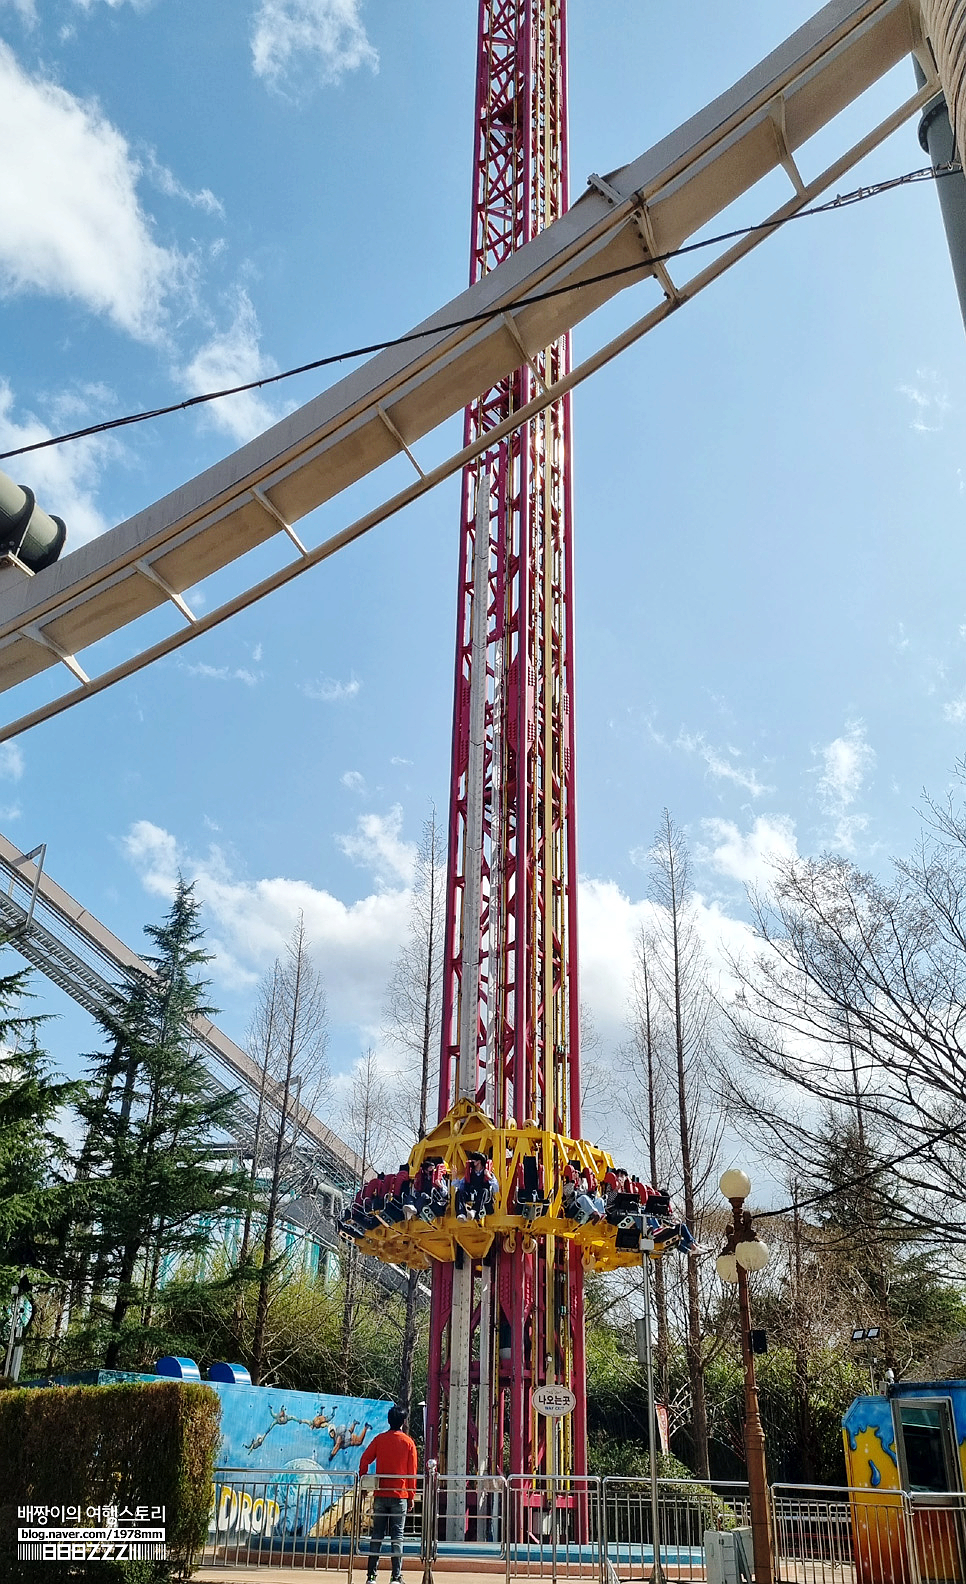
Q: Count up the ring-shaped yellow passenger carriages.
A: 1